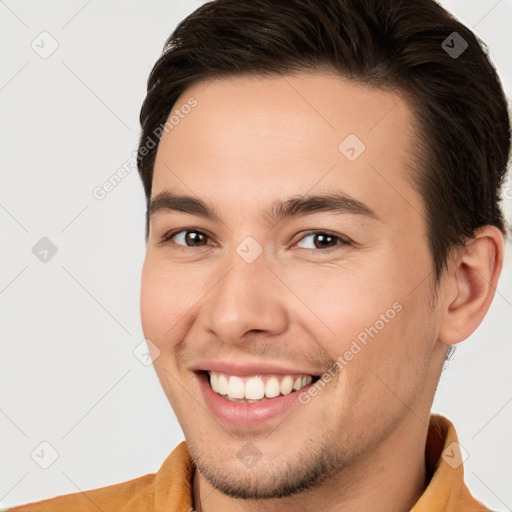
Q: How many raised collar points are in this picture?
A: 2